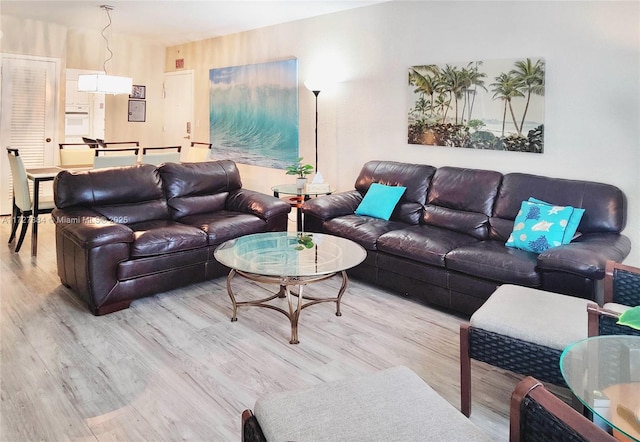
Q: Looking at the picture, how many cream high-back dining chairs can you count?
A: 6